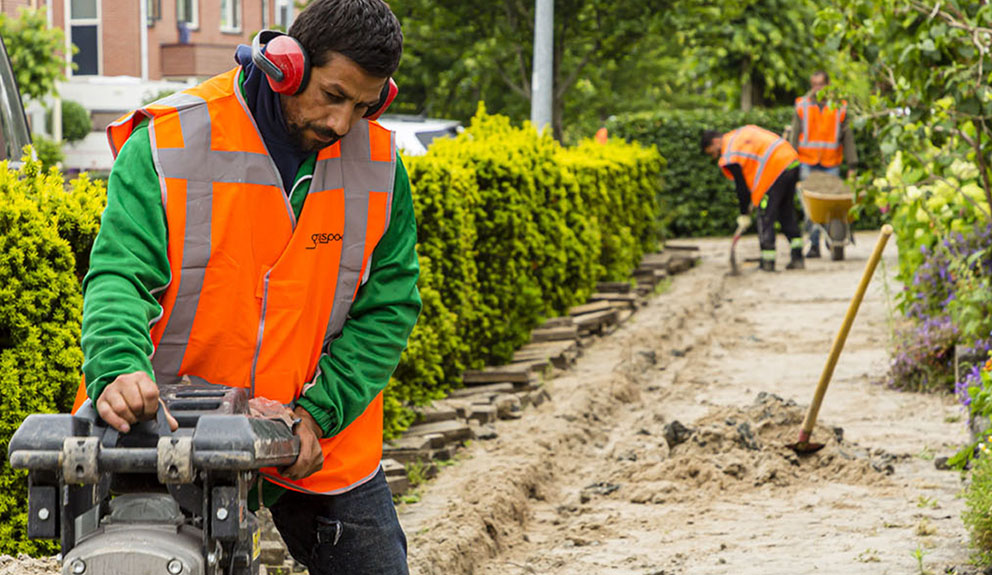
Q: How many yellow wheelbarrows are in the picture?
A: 1